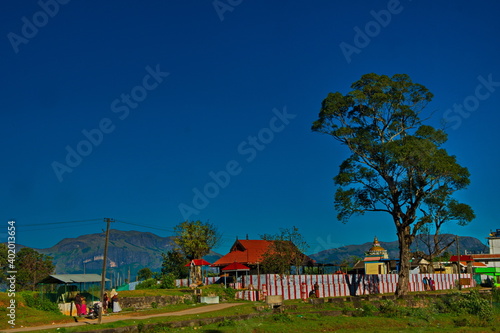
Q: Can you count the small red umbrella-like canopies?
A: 2